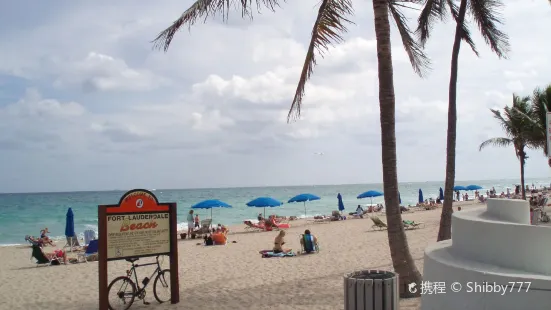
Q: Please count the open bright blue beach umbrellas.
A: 6